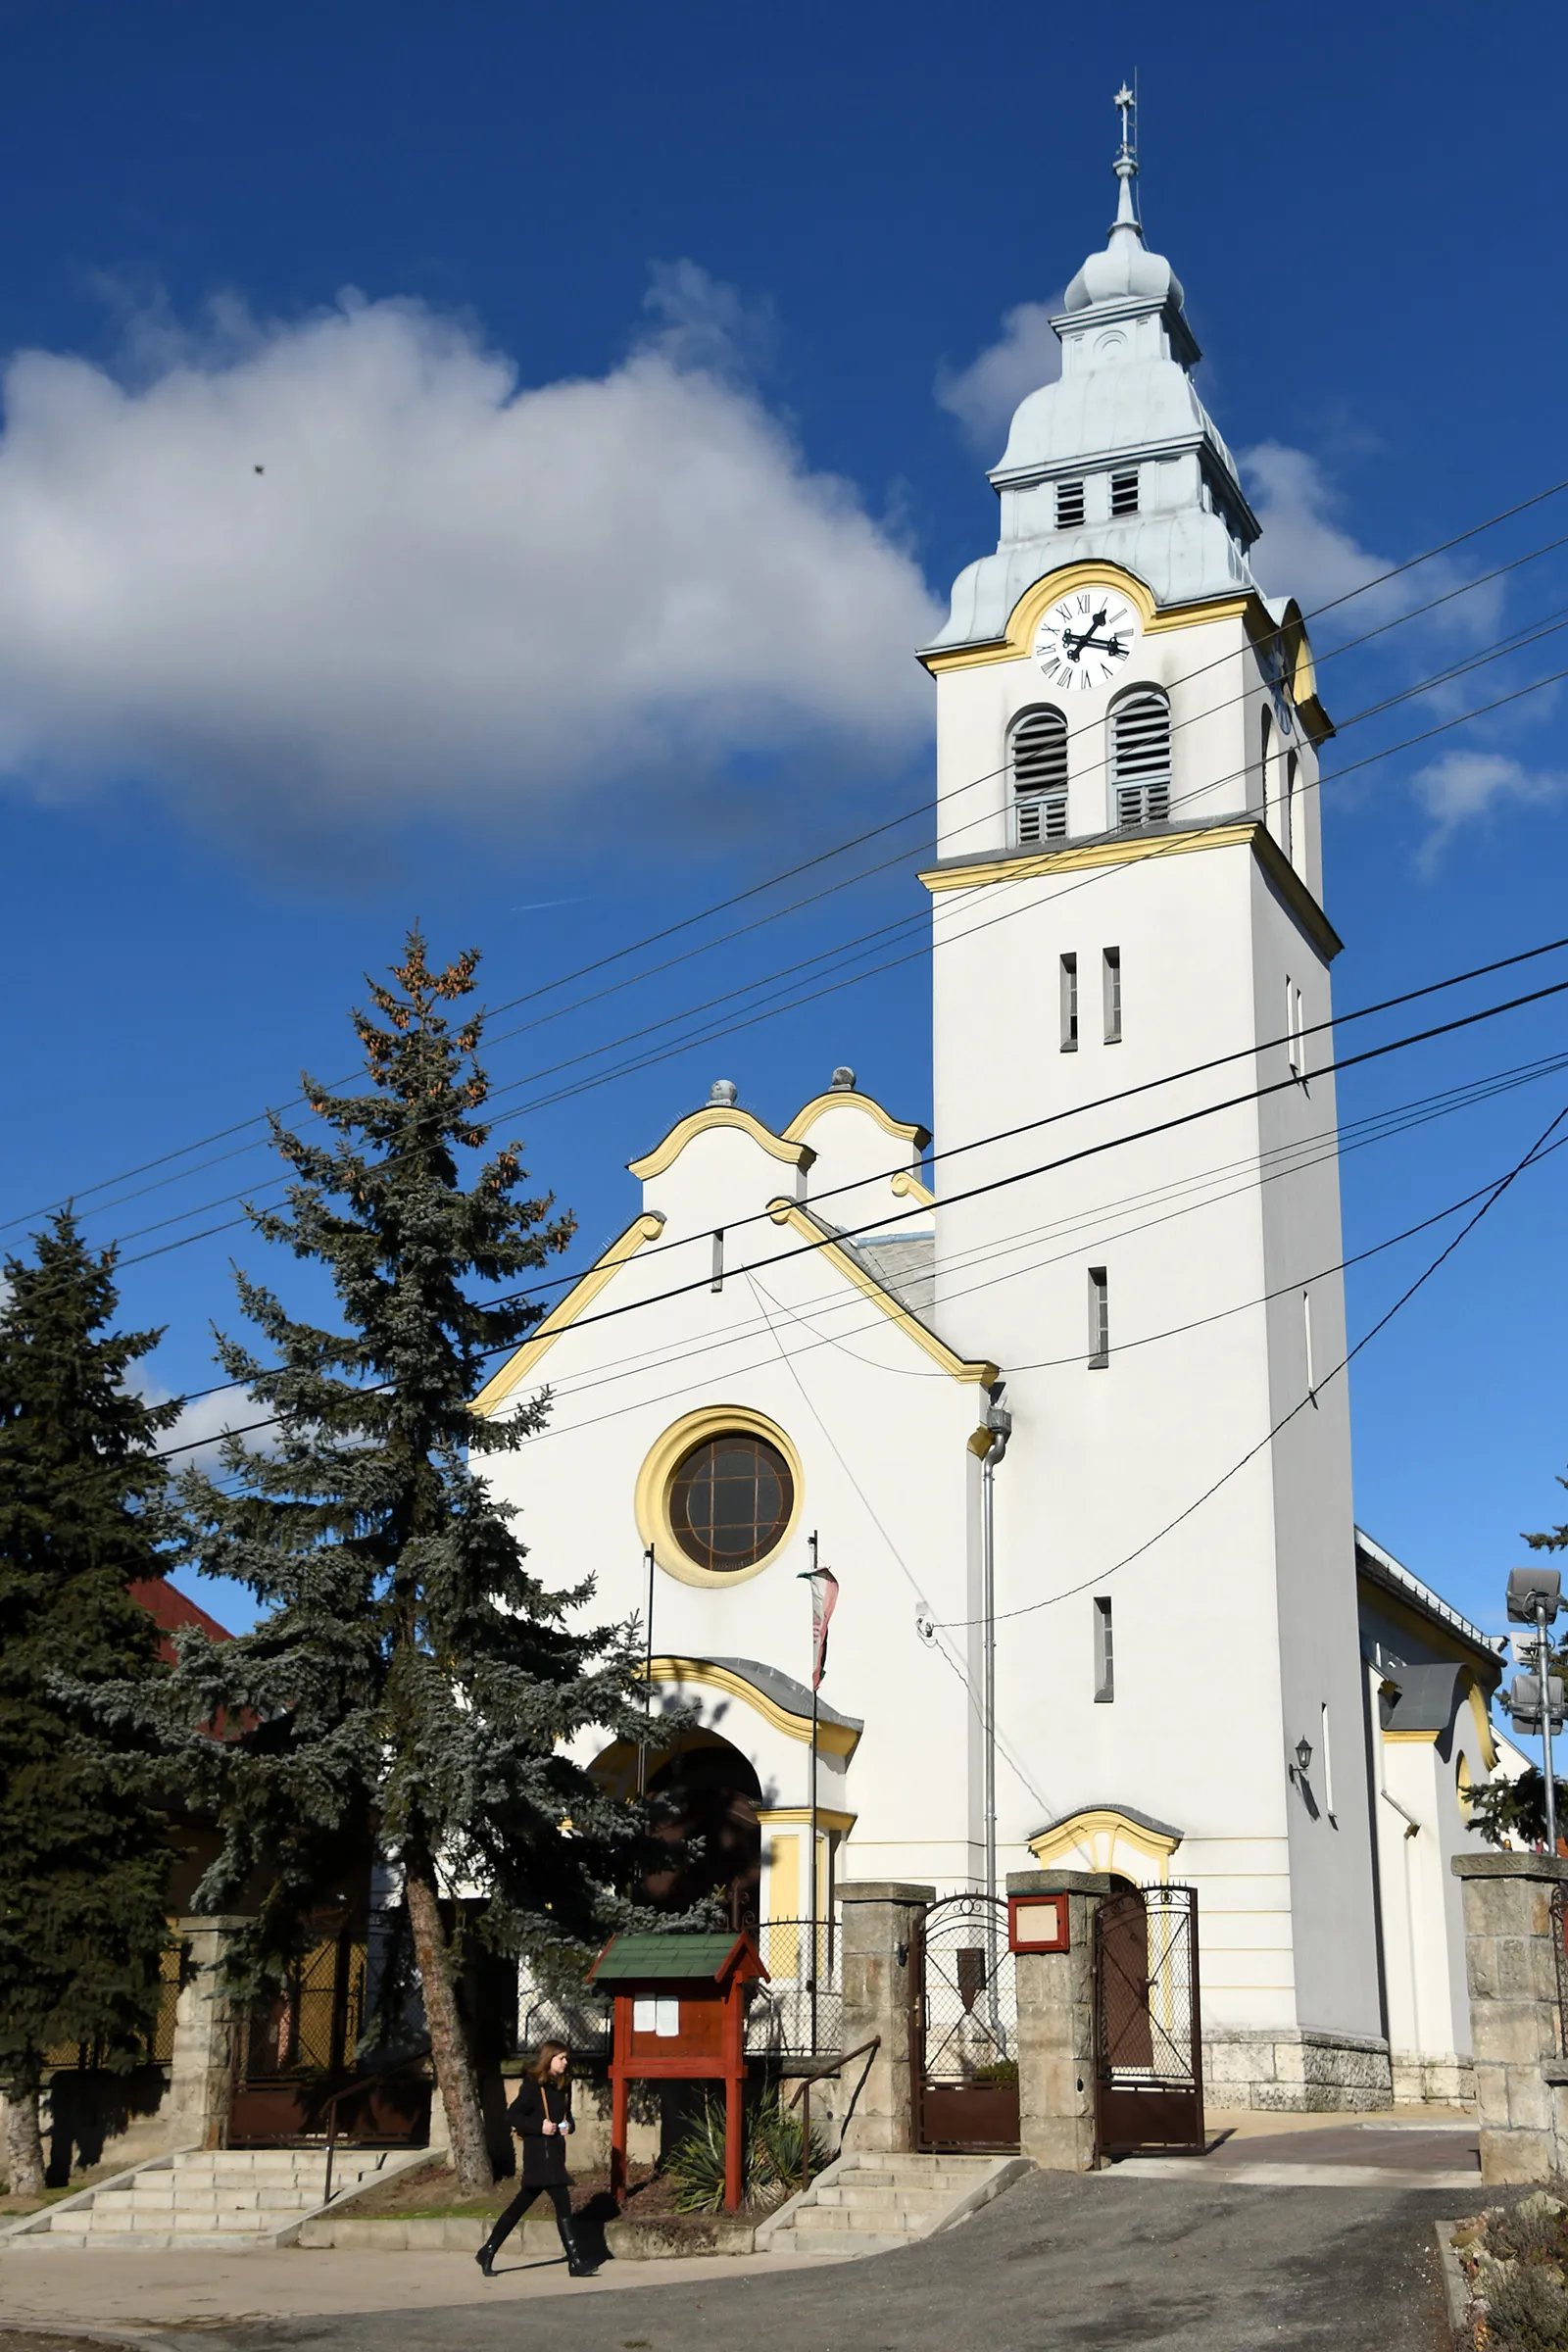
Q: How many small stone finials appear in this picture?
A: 2